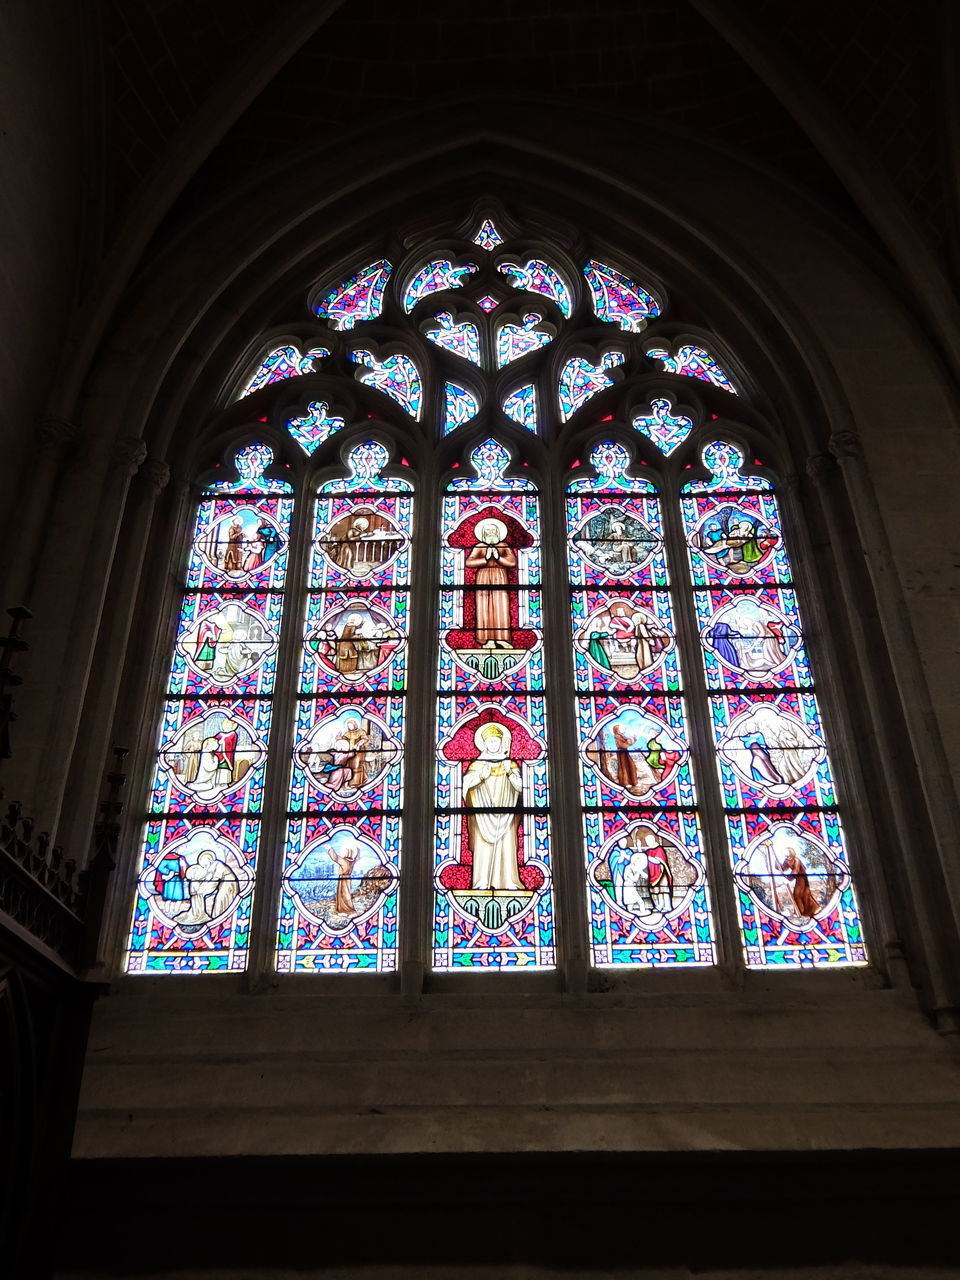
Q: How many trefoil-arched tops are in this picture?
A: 5